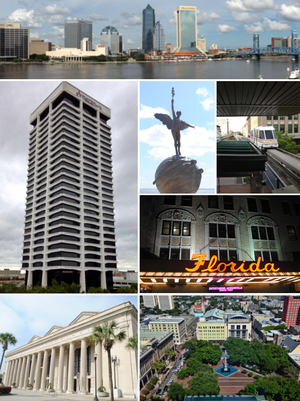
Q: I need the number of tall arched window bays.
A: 3